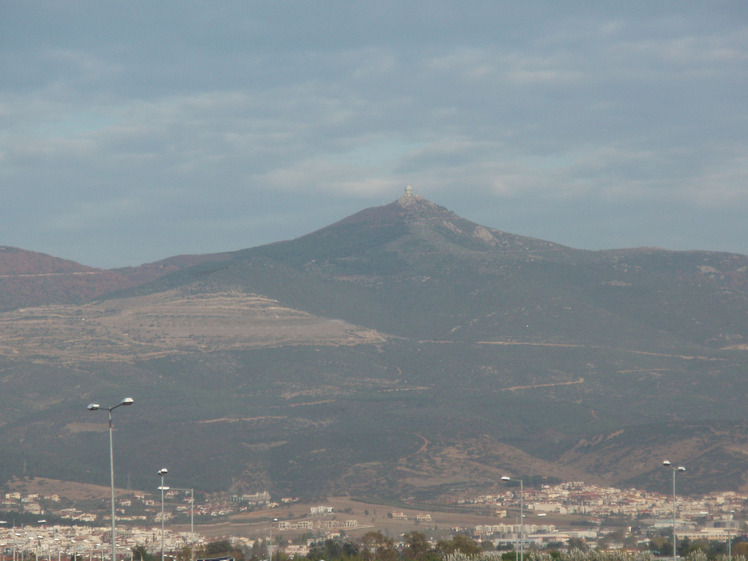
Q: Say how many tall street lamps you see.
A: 5